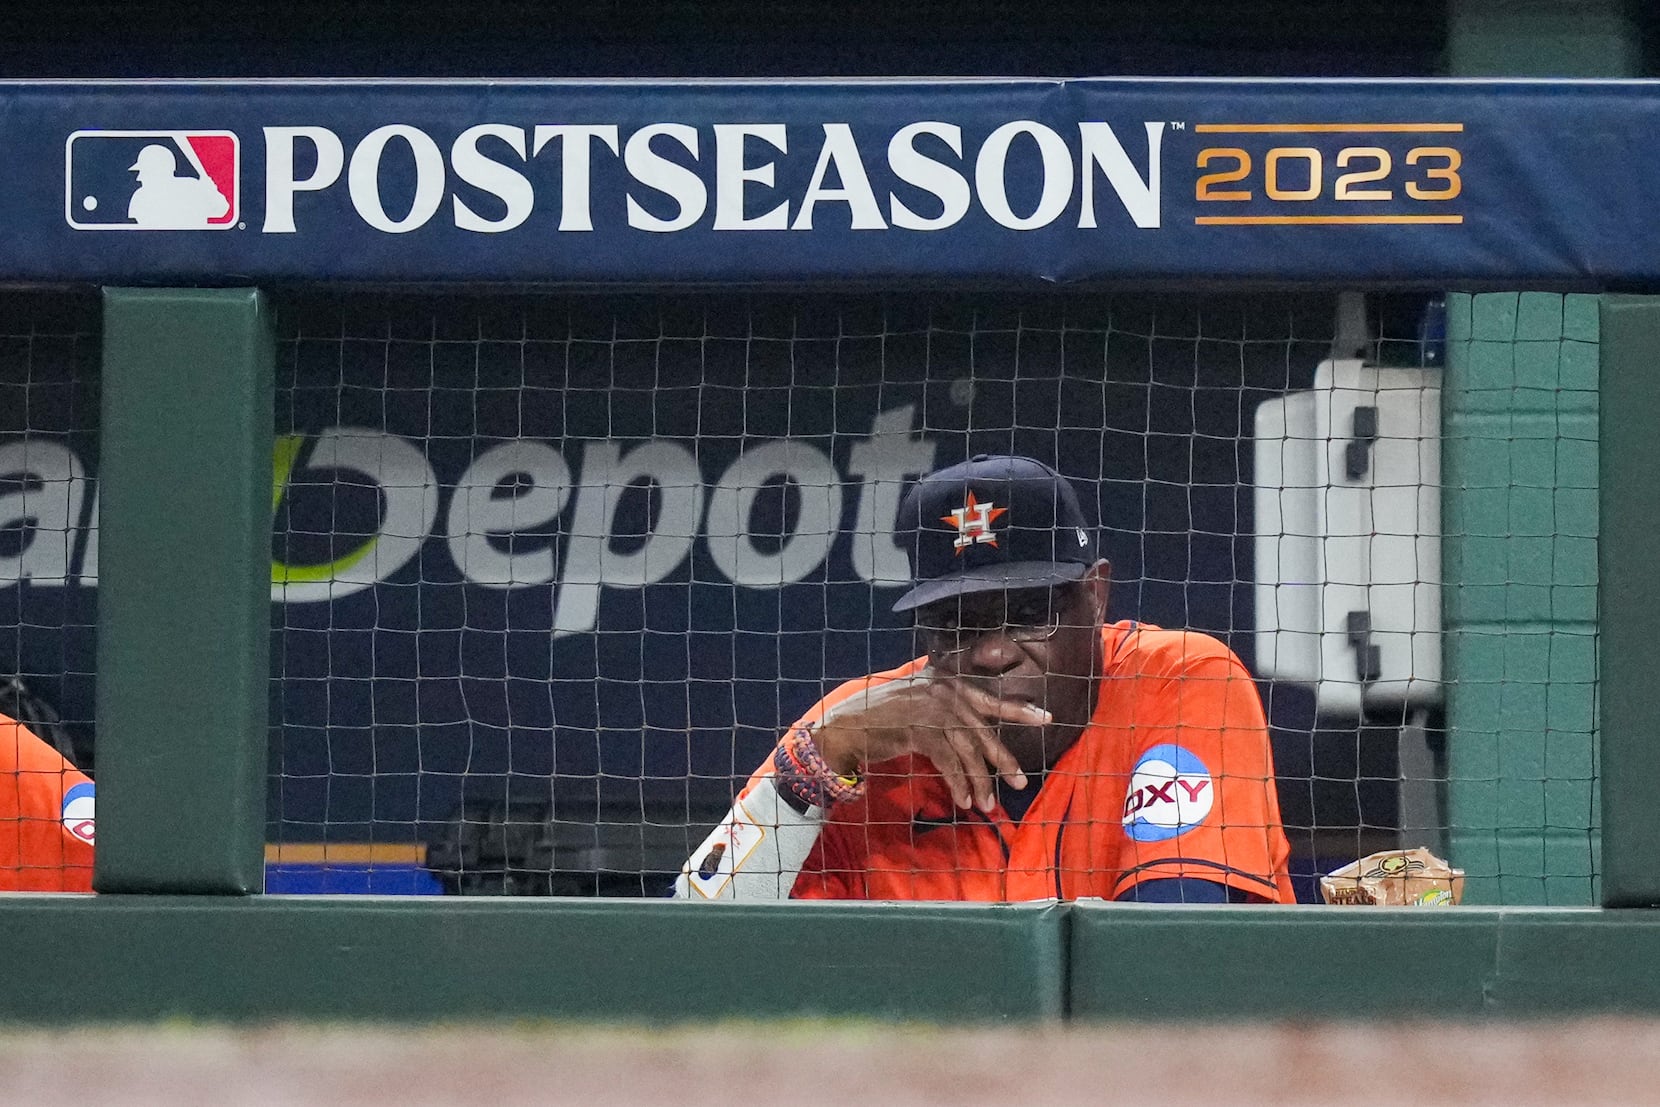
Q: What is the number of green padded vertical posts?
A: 2